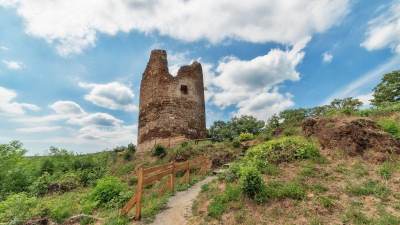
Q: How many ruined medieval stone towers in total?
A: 1